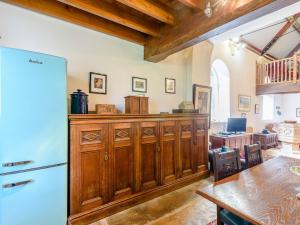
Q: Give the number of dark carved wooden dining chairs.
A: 2